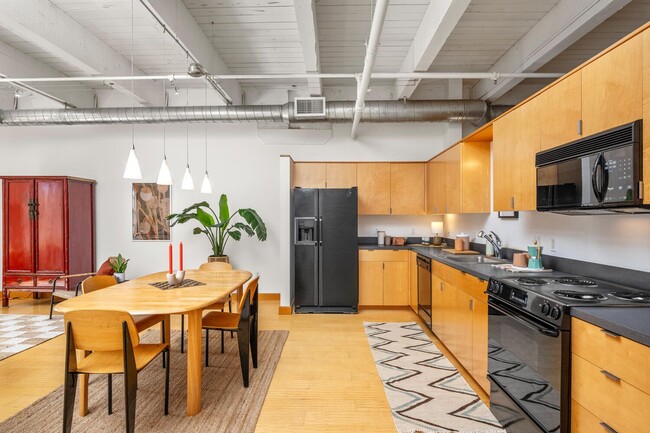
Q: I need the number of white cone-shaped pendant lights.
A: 4